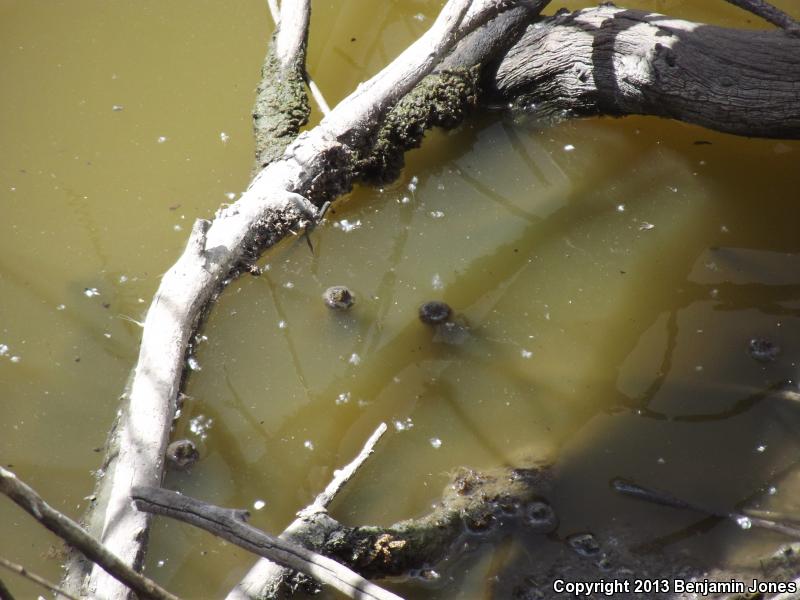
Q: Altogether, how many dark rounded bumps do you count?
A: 4